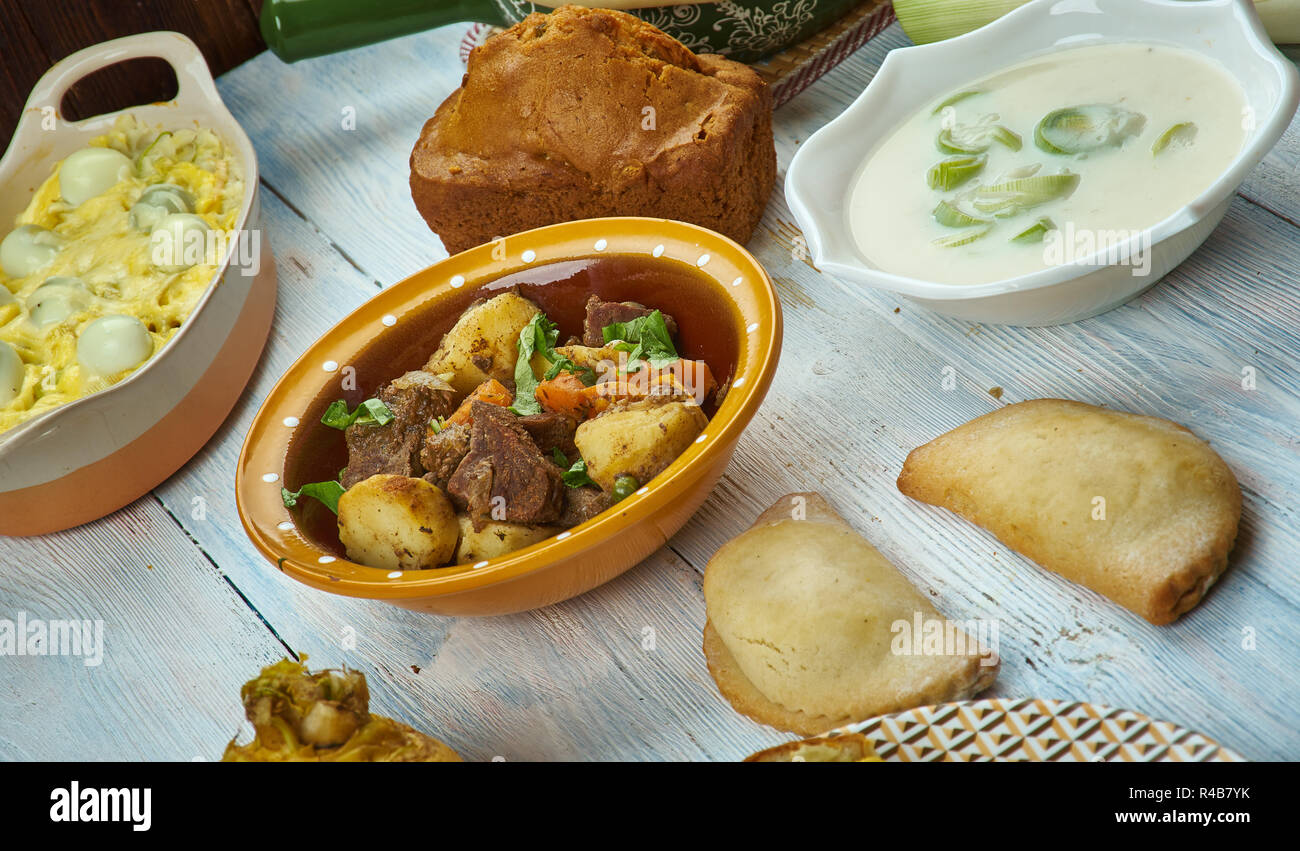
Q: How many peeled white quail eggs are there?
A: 8